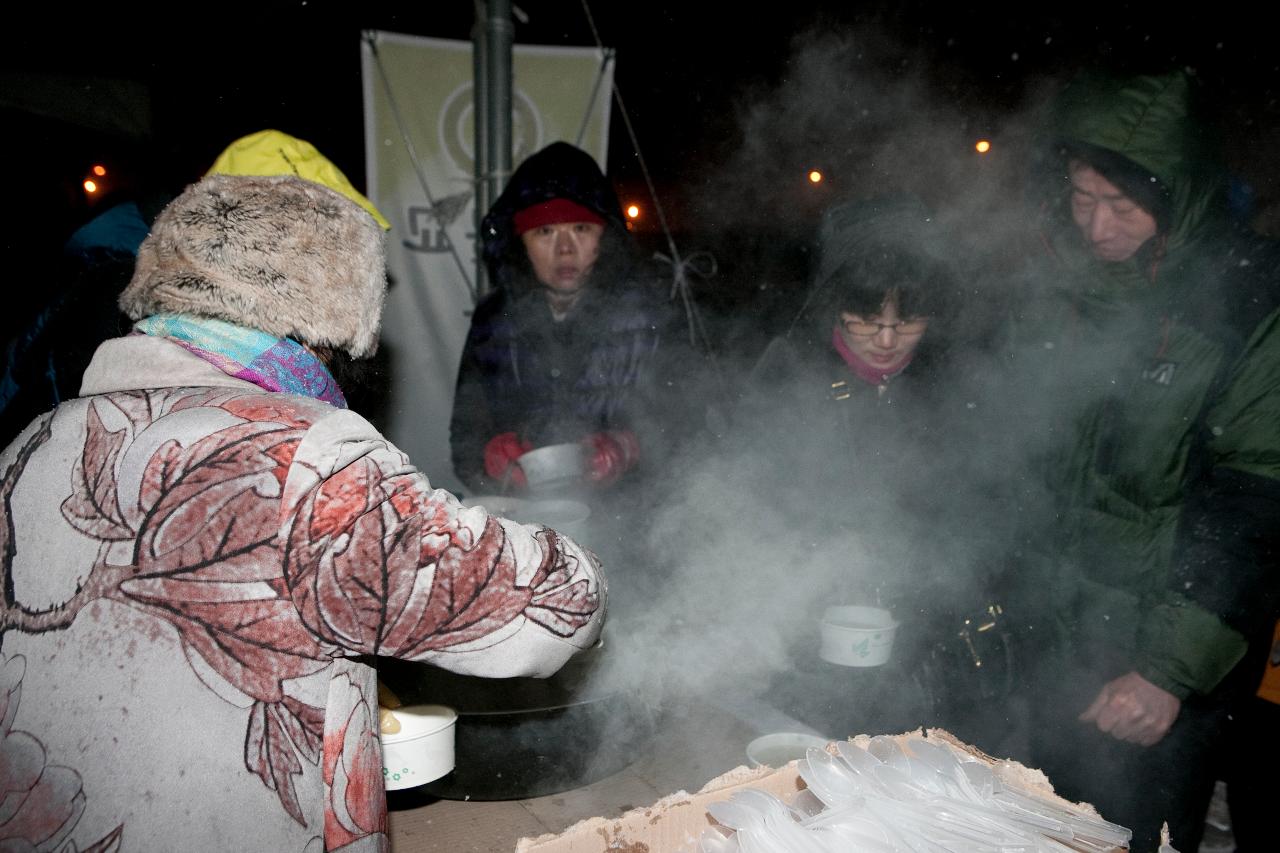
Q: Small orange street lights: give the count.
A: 5